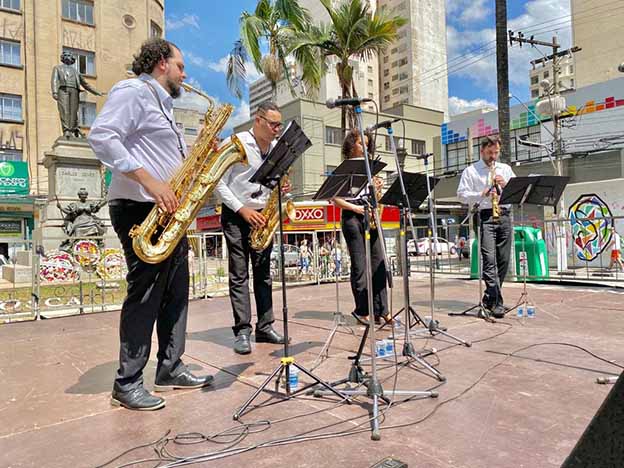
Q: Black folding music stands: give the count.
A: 4